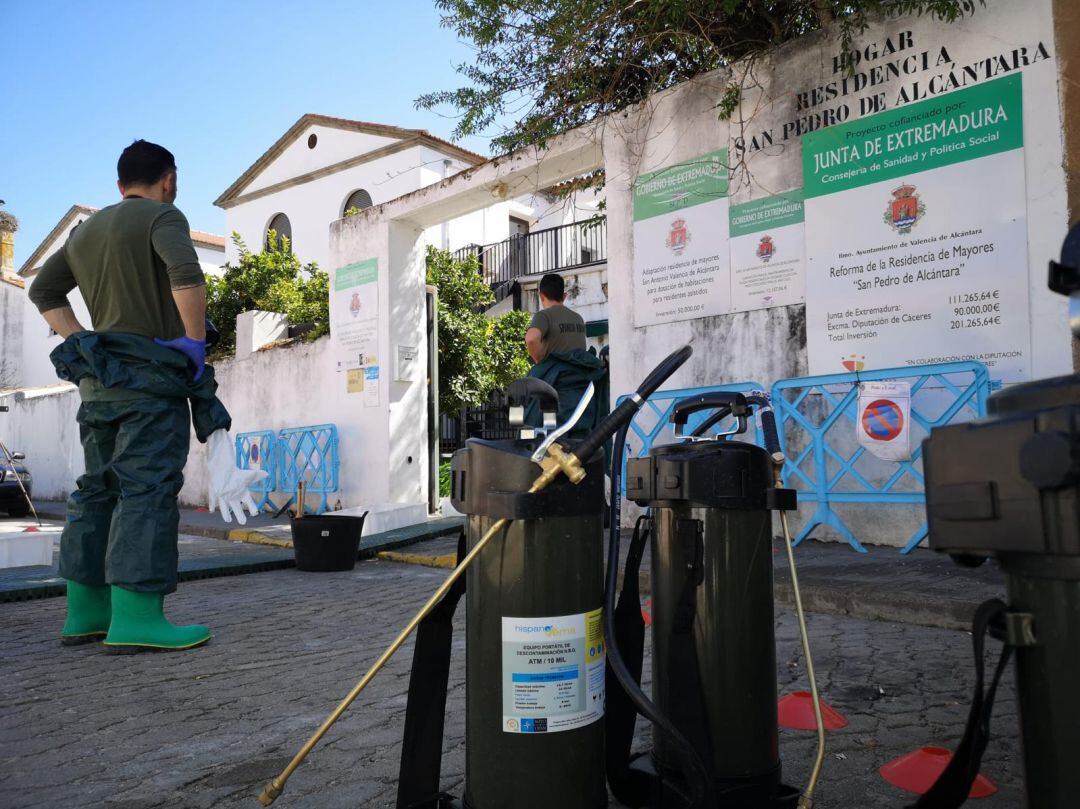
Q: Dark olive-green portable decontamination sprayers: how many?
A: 3